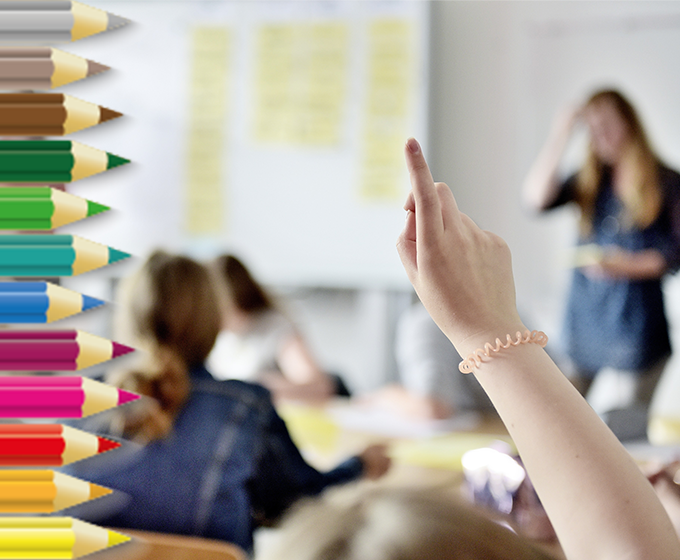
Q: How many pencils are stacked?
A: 12